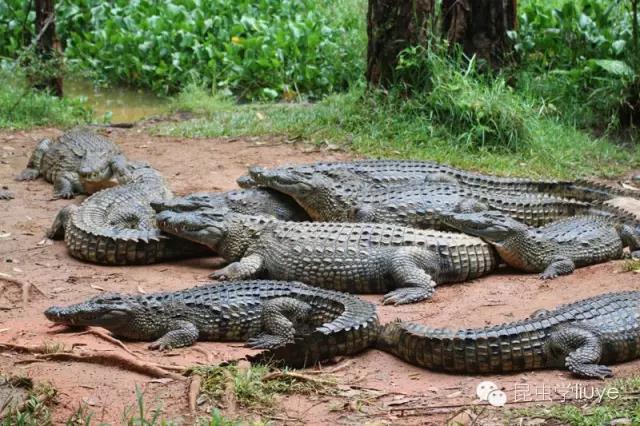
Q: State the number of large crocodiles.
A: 9